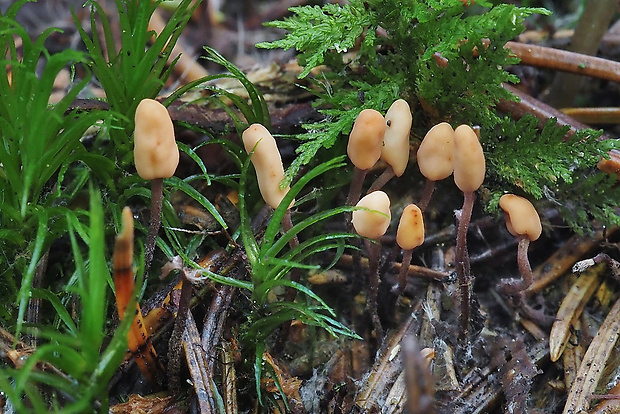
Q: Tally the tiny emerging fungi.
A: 9